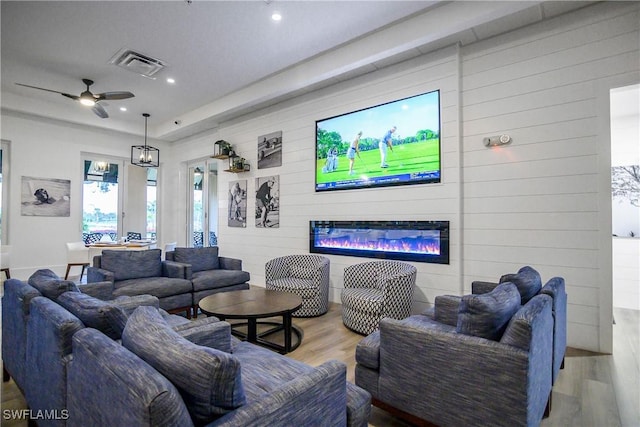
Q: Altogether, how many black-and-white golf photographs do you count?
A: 4